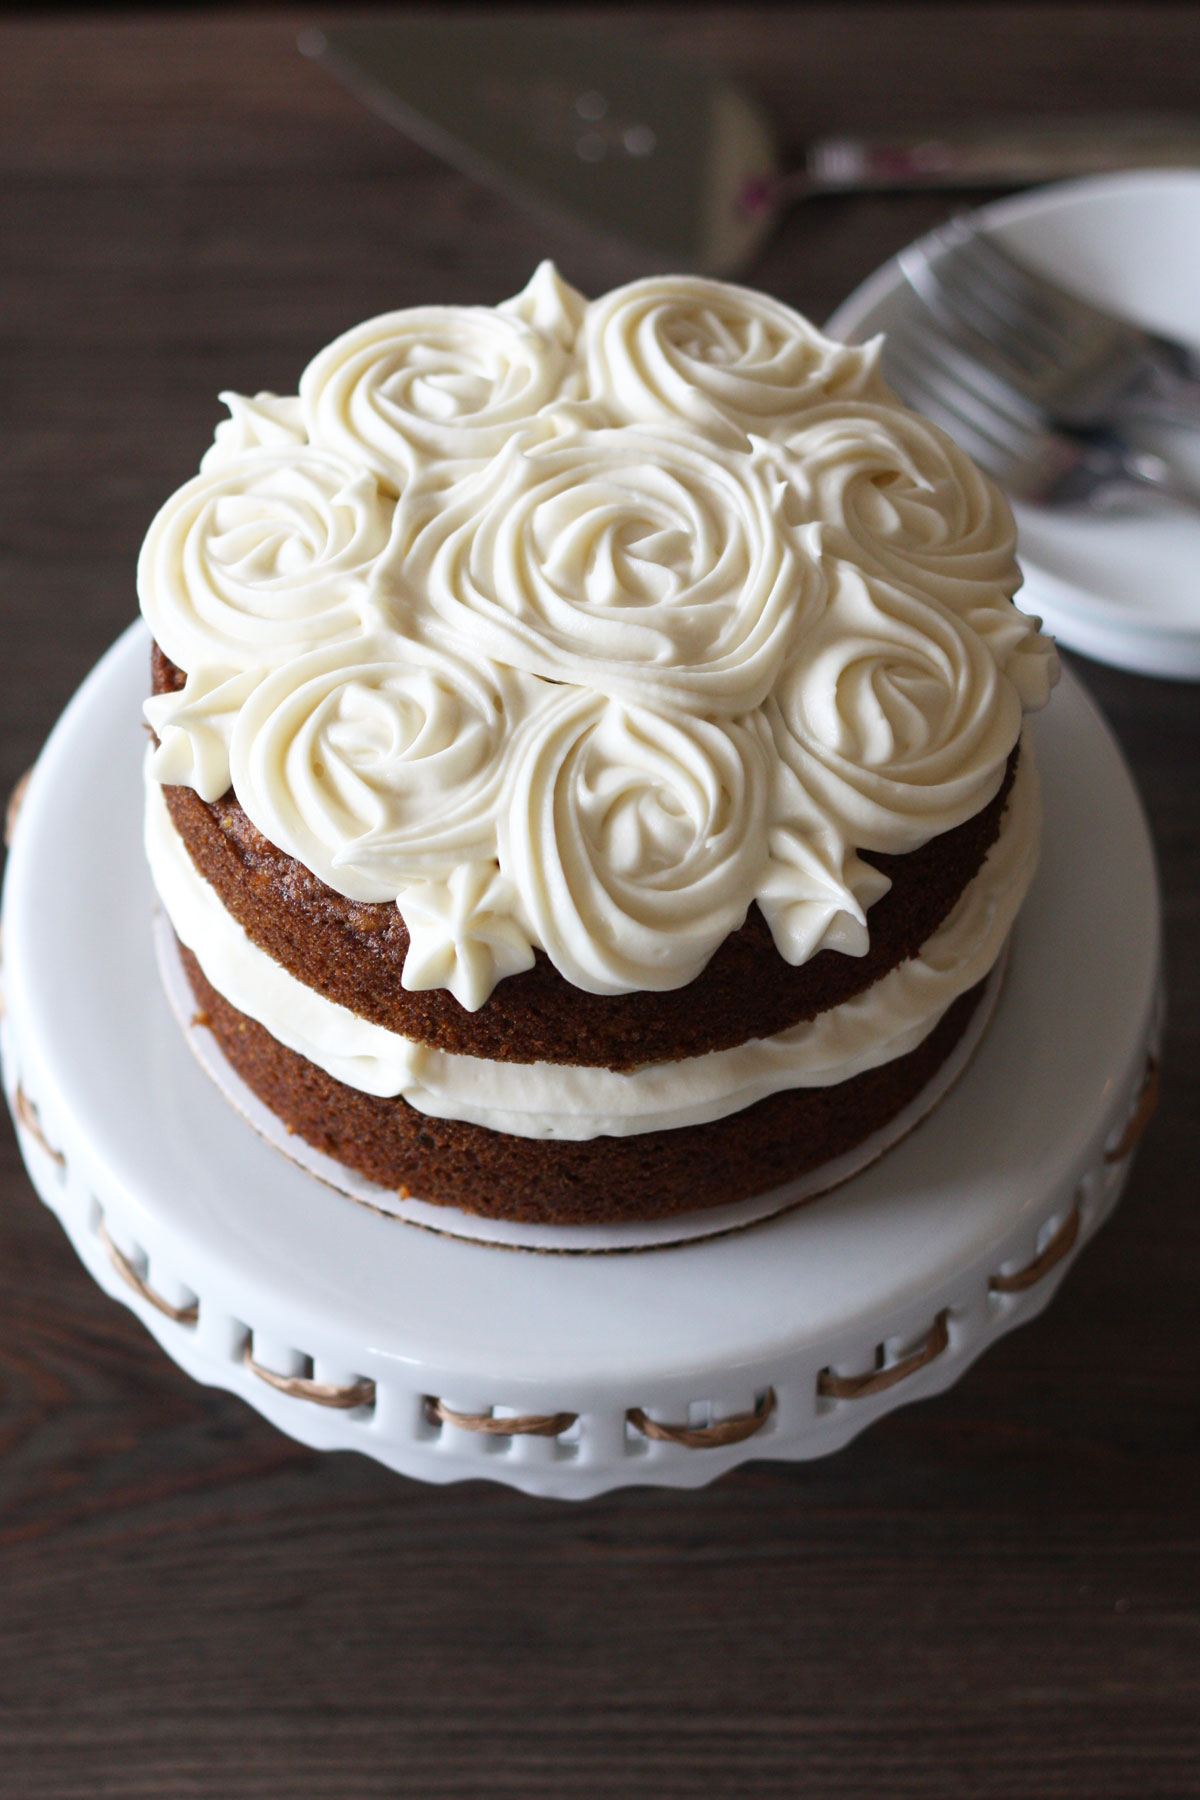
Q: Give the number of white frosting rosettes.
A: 8